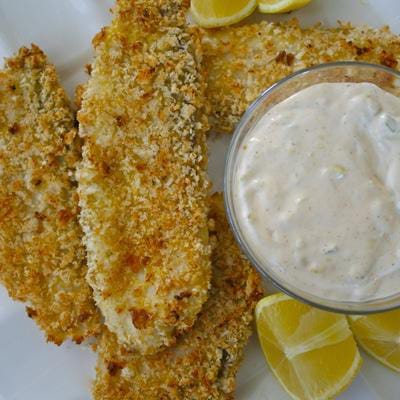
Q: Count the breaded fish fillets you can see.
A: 4